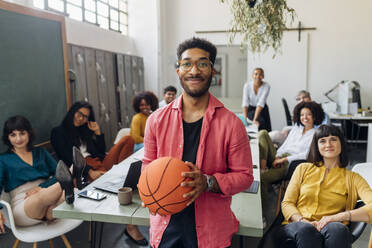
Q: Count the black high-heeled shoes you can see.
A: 2